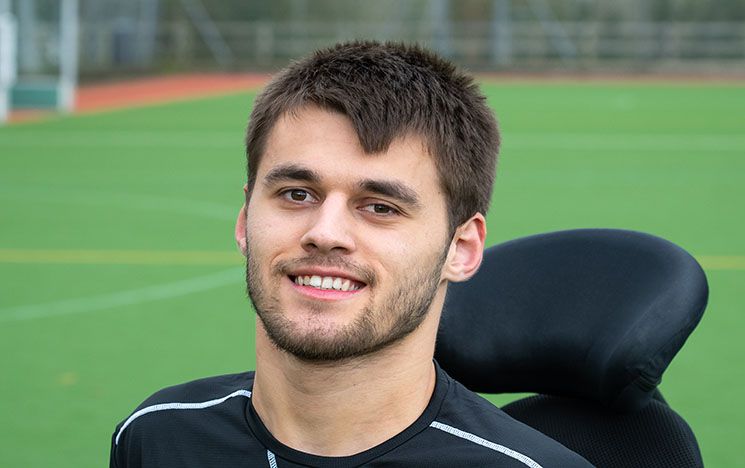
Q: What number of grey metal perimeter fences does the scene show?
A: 1